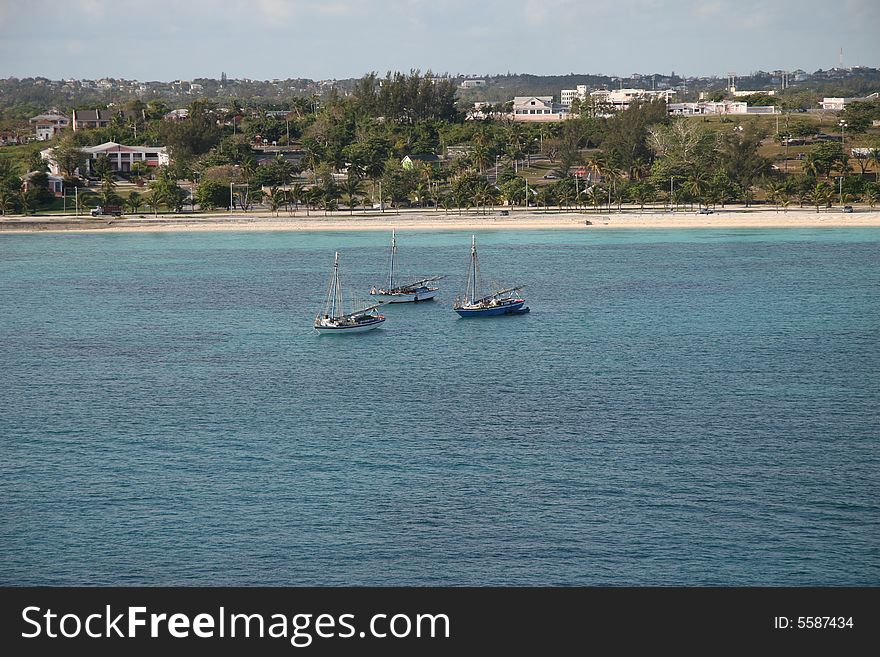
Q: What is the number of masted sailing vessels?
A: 3